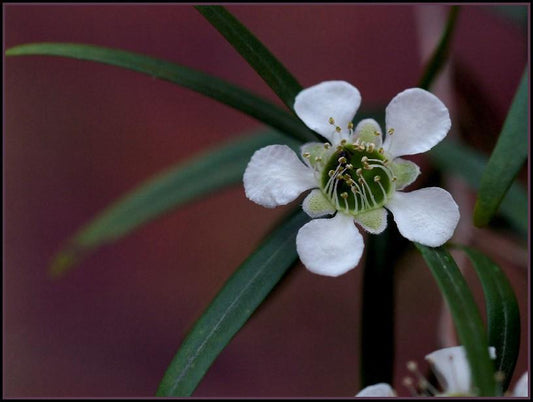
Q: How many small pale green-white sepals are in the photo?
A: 5